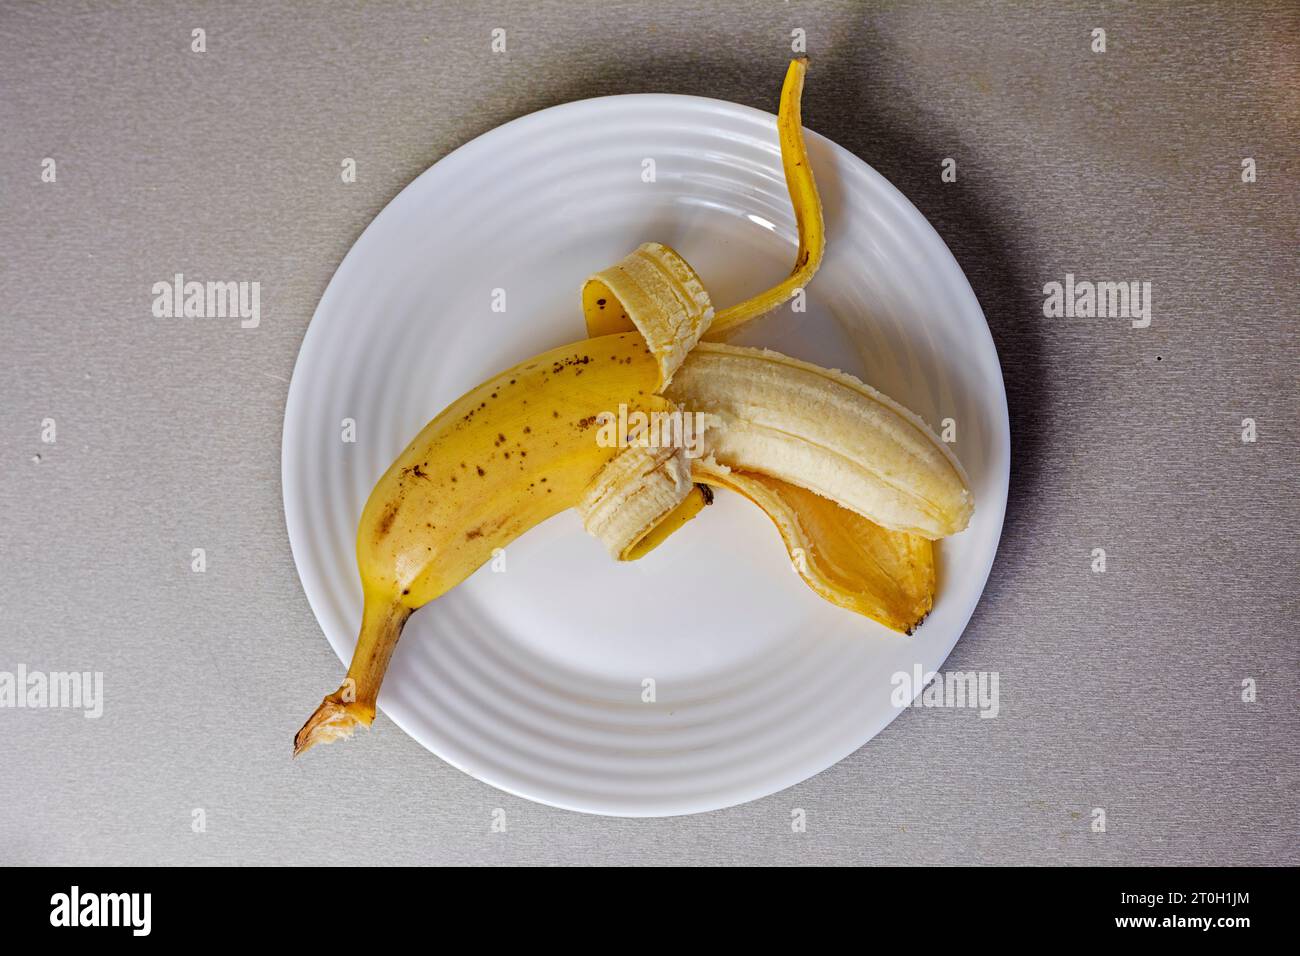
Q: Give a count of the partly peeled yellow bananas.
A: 1